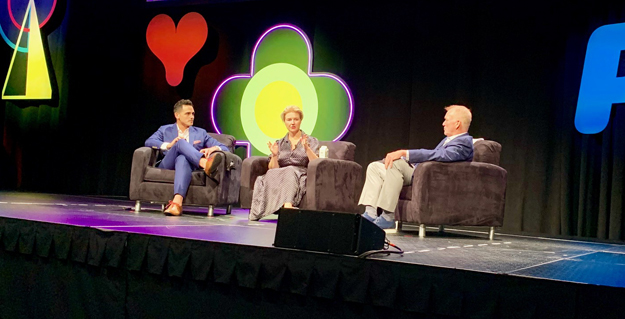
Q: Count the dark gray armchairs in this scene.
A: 3